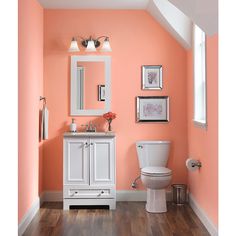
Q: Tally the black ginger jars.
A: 0